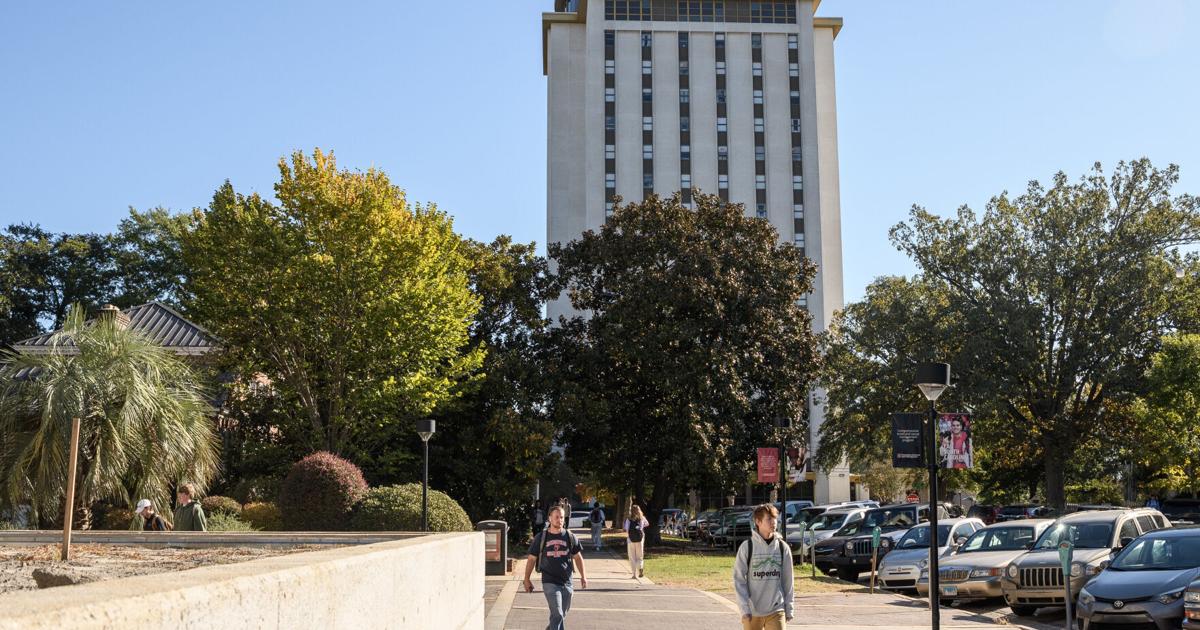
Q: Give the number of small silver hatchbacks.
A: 1